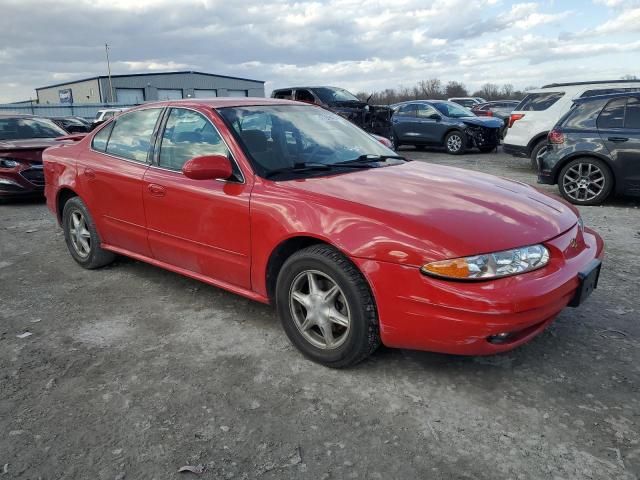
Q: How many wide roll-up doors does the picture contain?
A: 4